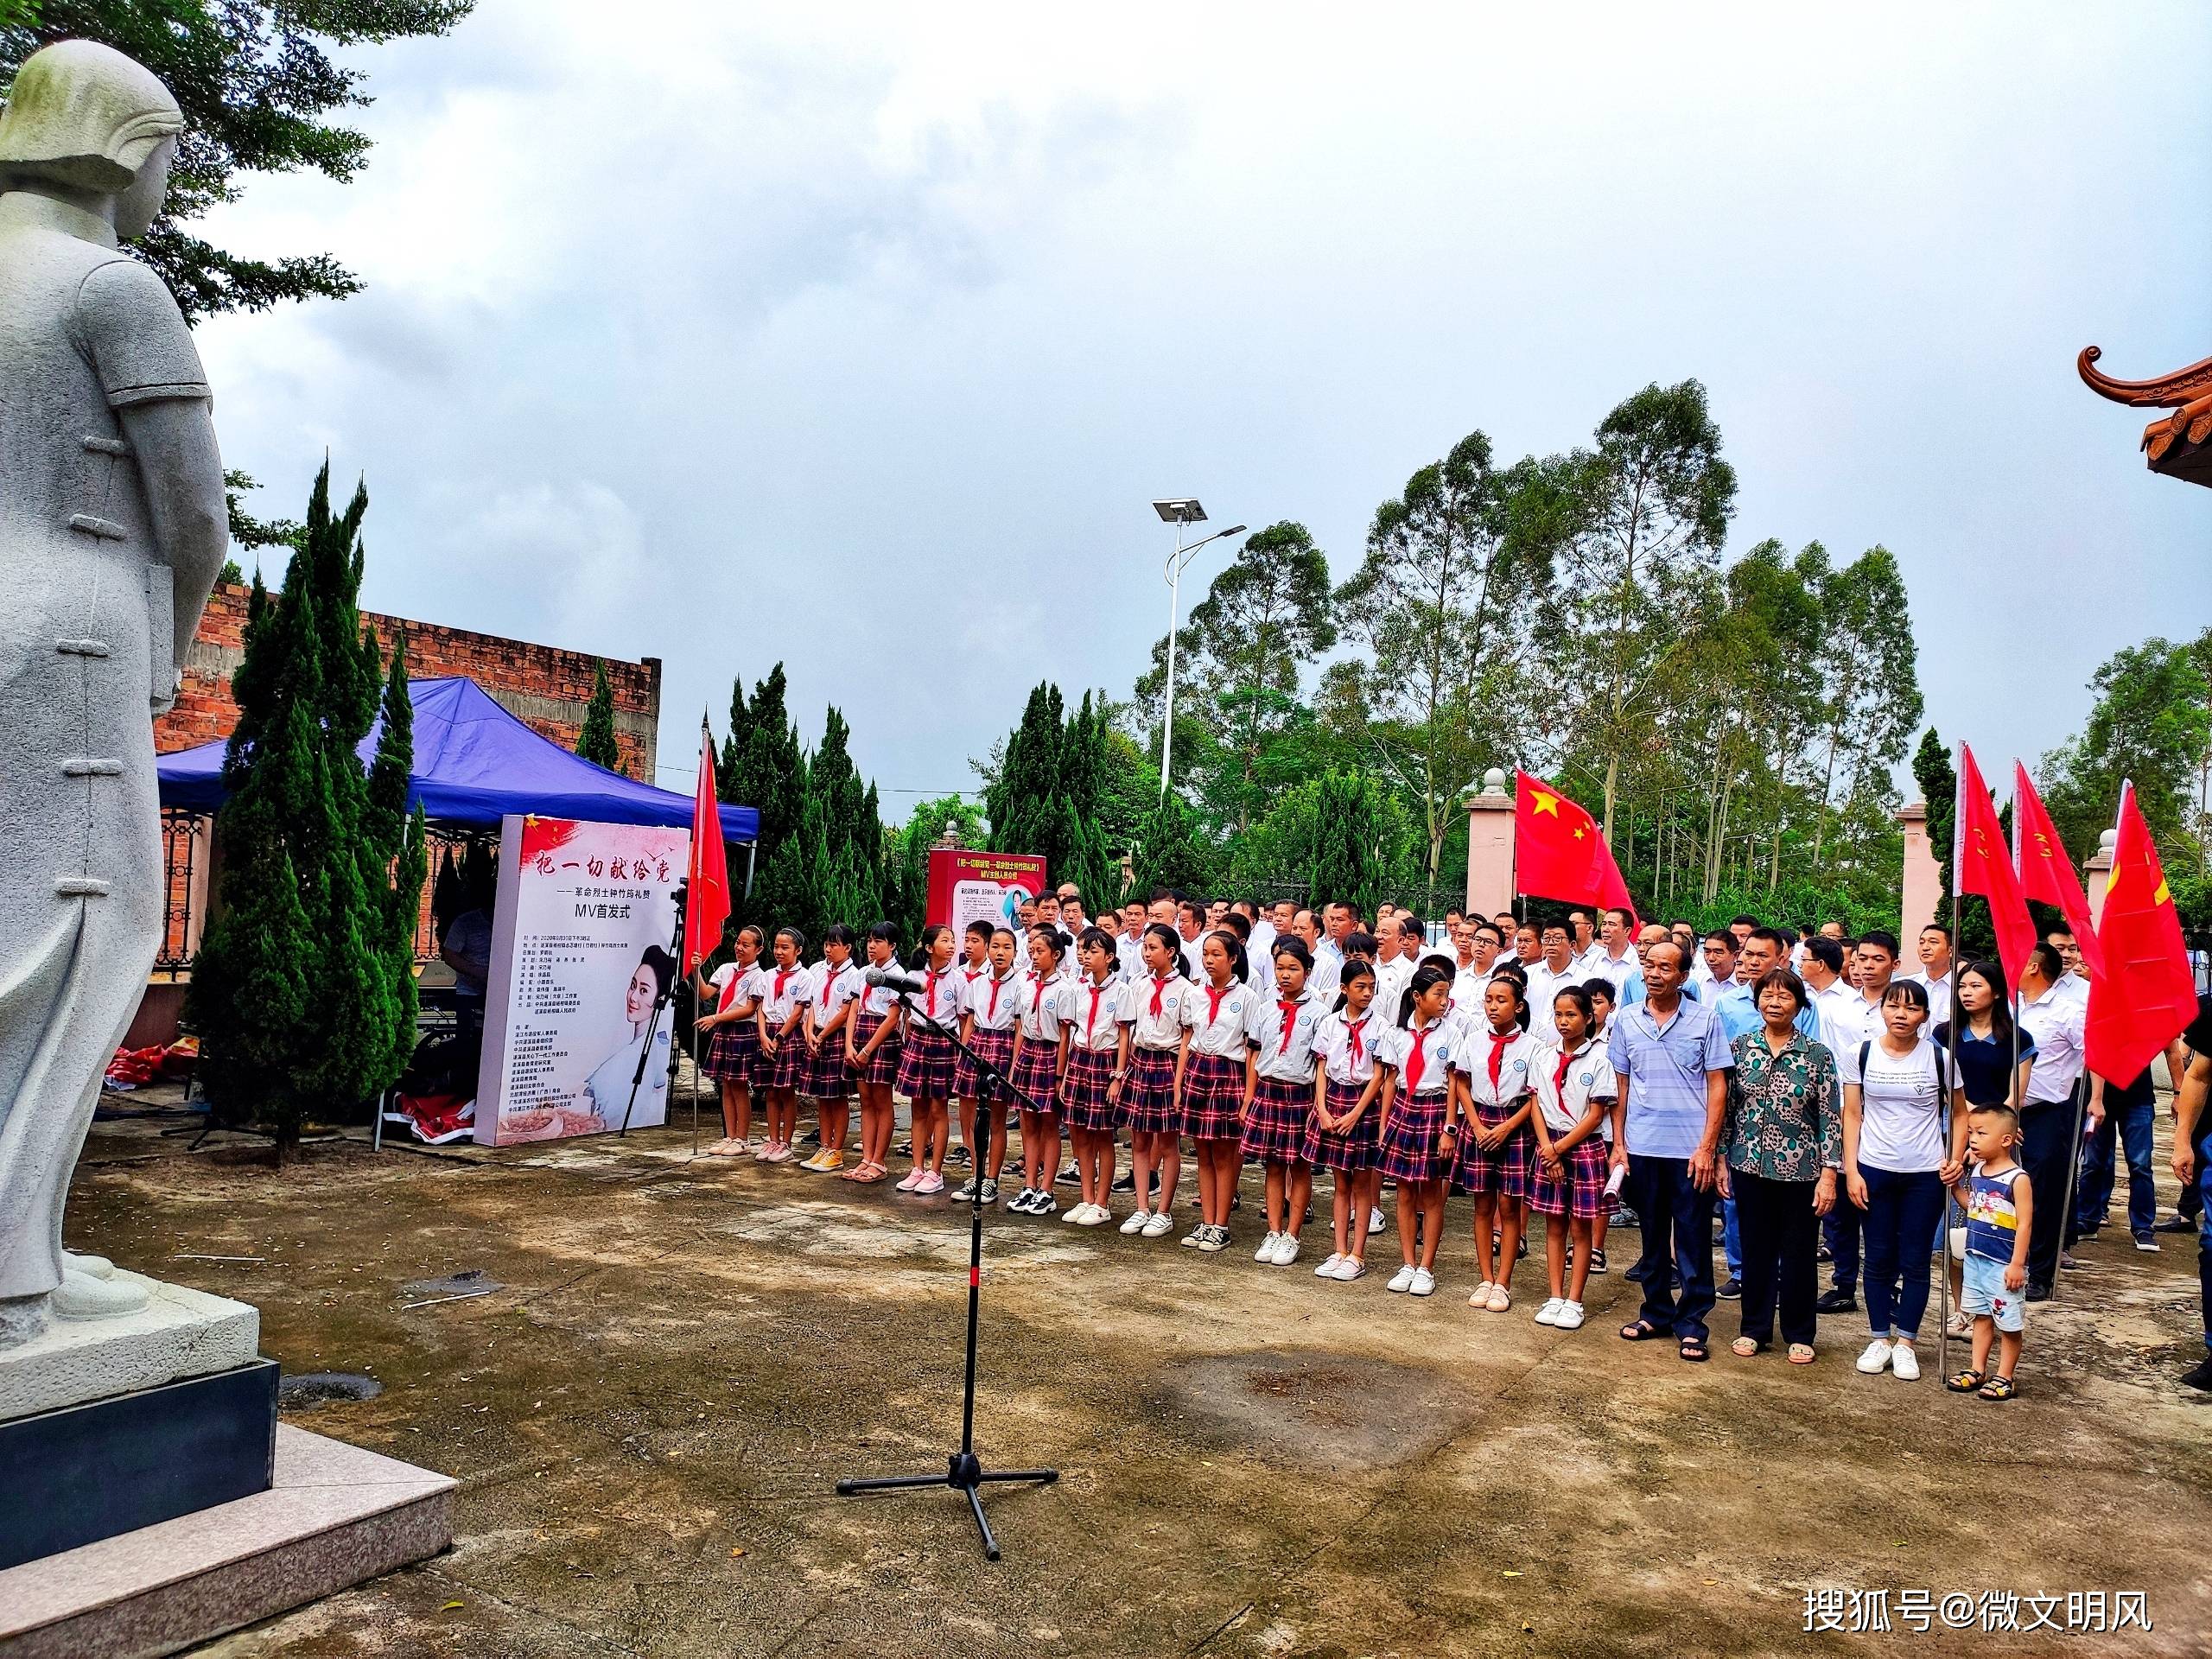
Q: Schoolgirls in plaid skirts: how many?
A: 15